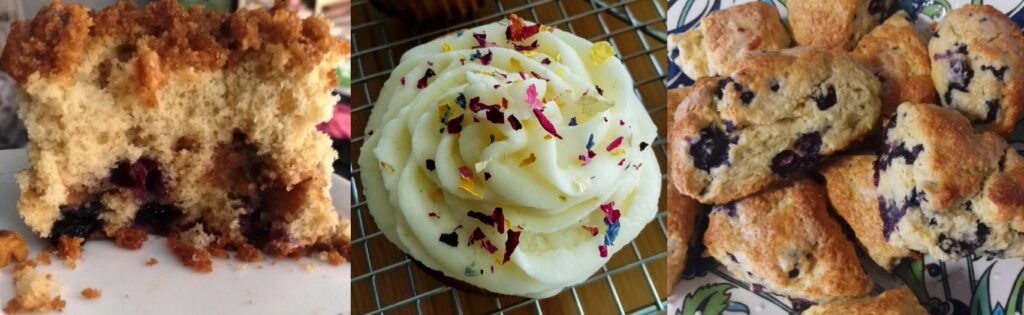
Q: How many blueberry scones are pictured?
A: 10